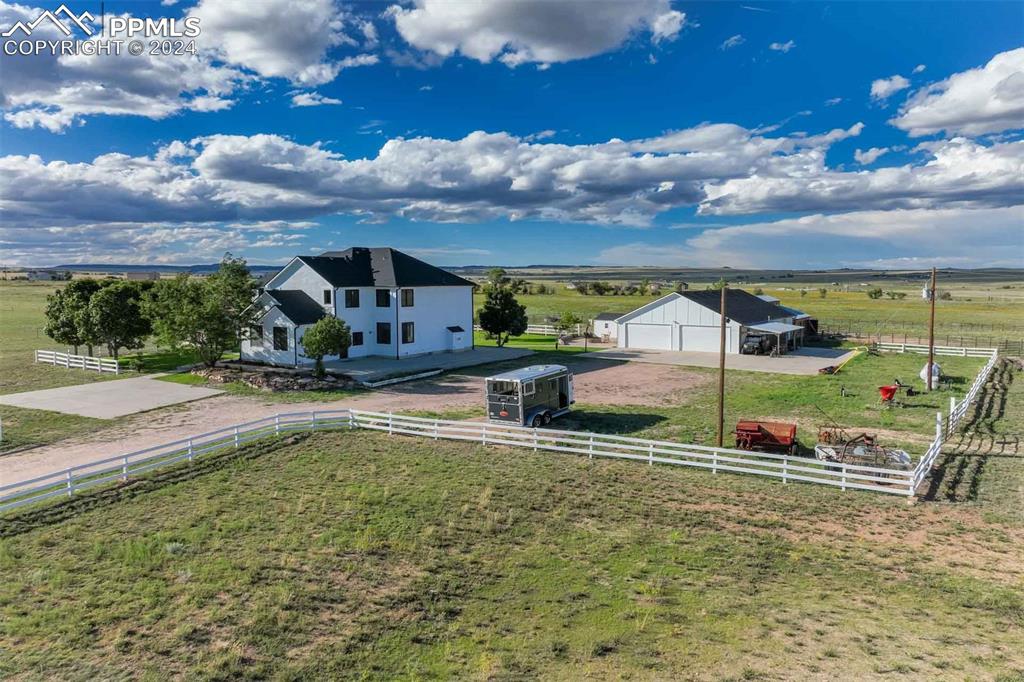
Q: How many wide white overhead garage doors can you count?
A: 2